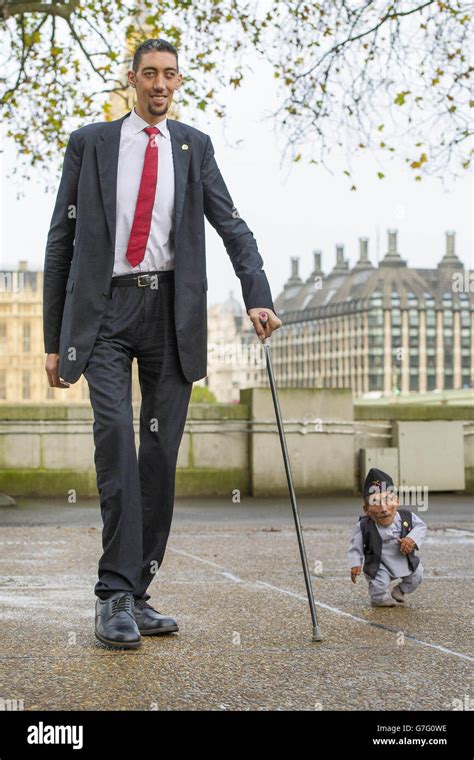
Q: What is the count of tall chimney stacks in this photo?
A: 6